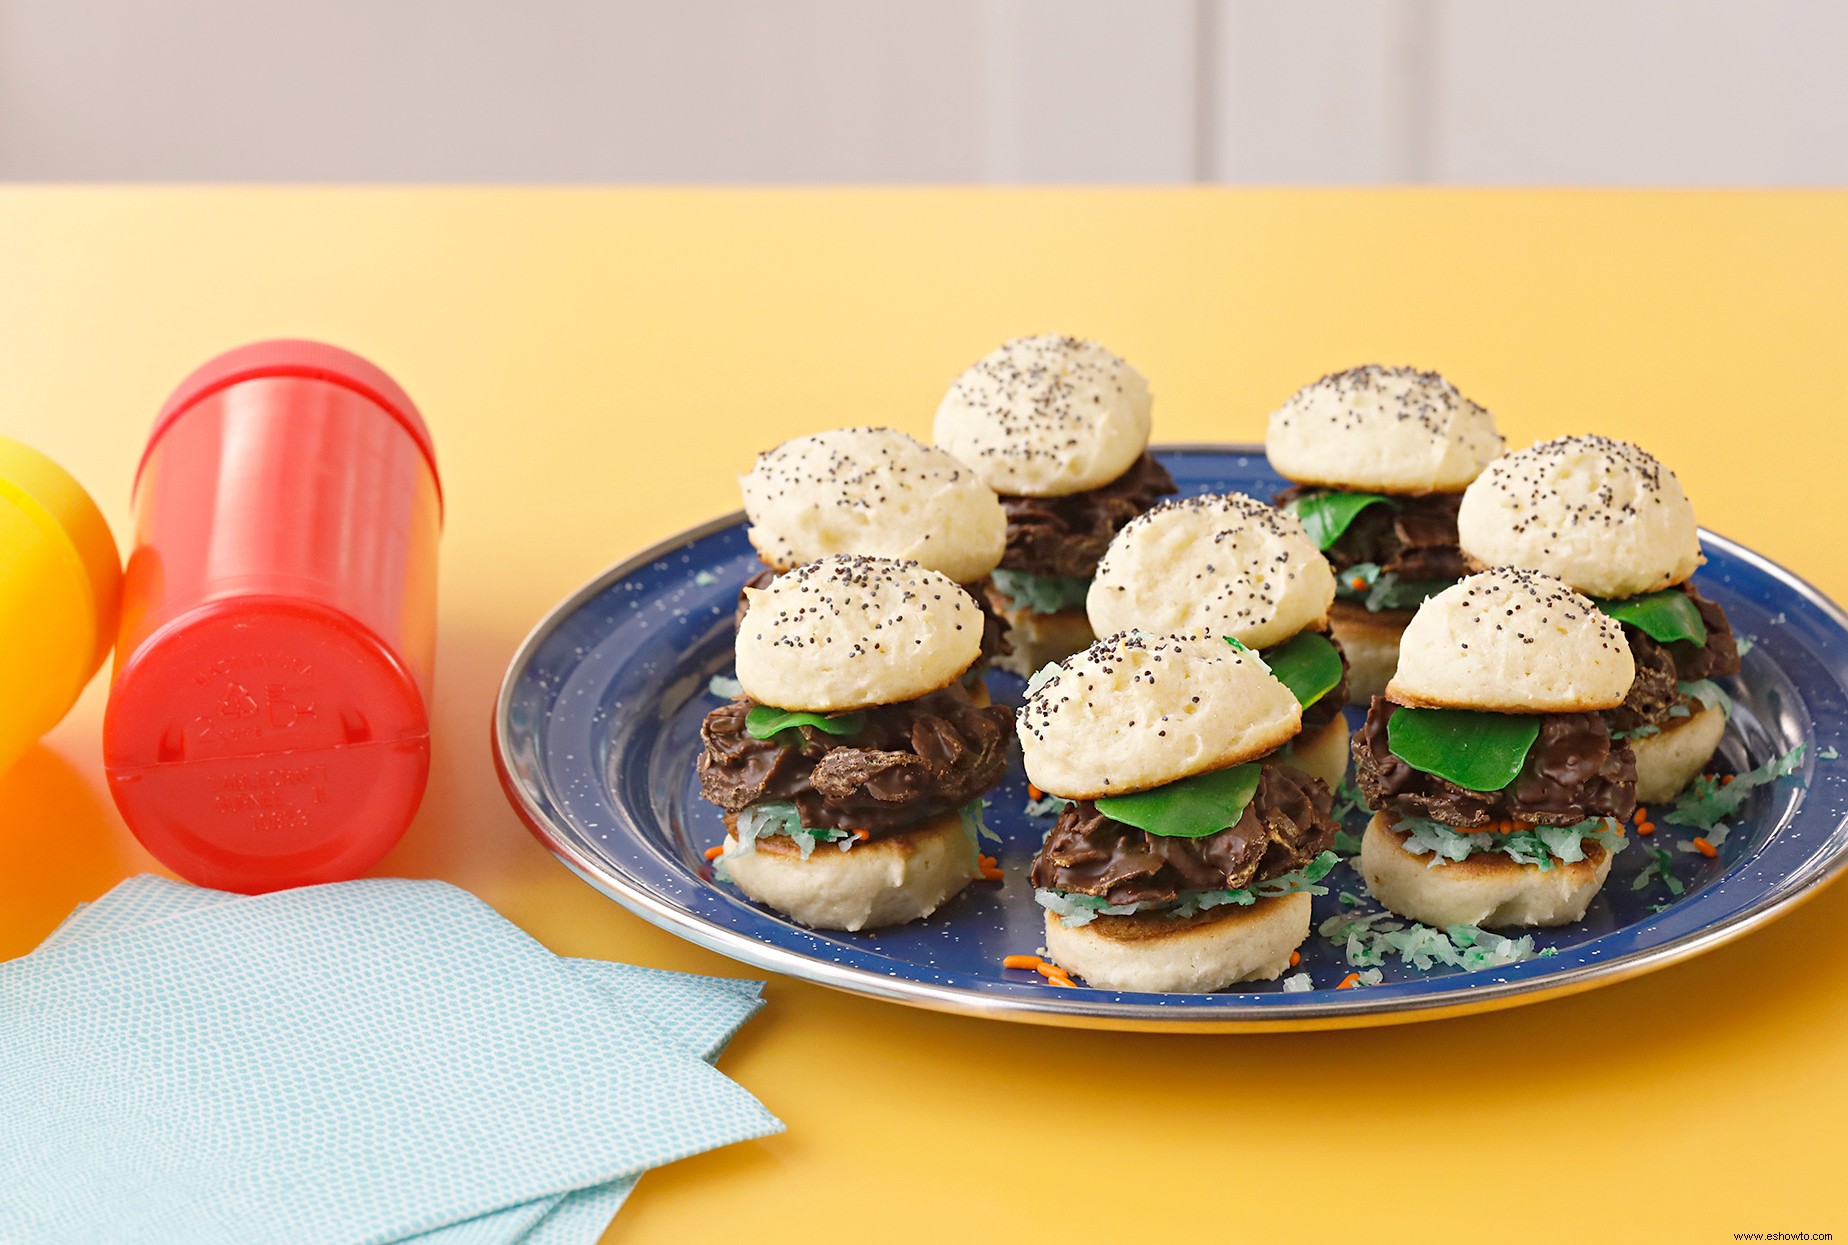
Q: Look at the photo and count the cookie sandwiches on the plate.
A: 8